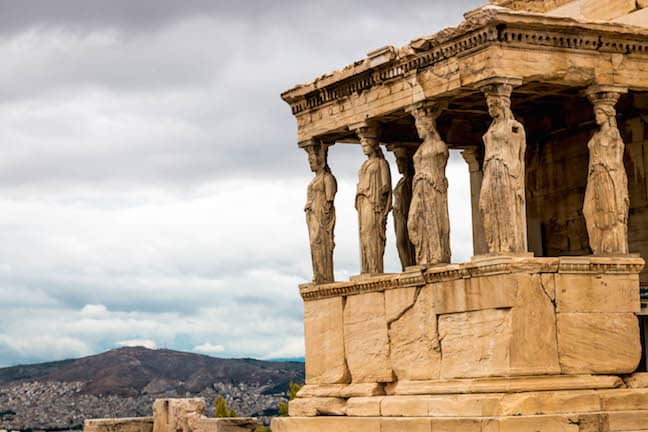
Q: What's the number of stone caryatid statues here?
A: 6